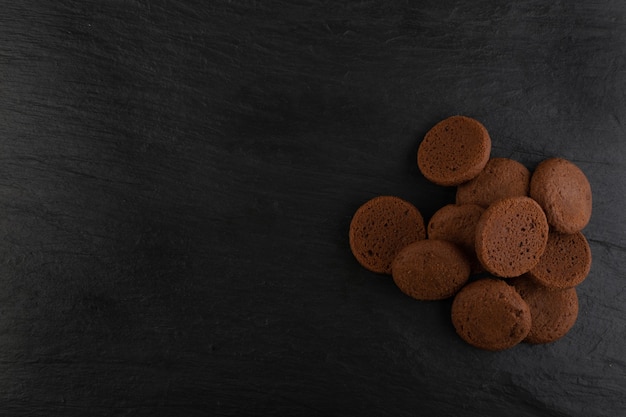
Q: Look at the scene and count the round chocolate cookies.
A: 10